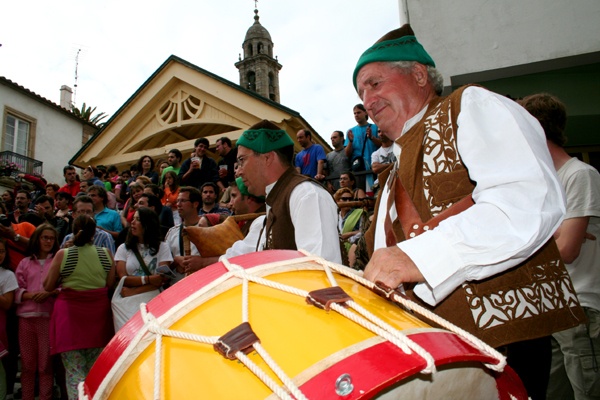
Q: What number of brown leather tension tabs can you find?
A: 3